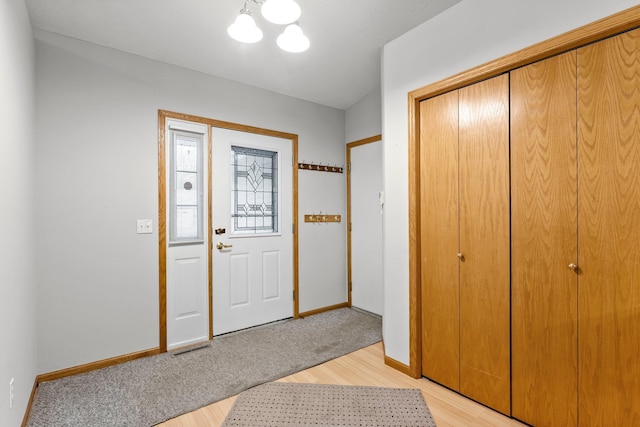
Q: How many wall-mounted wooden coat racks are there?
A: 2